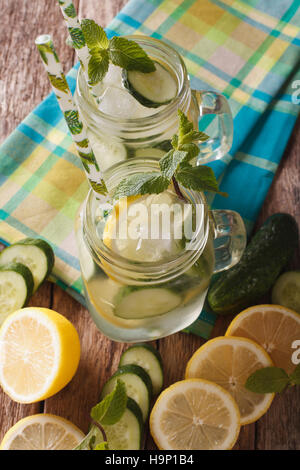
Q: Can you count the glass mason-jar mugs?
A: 2